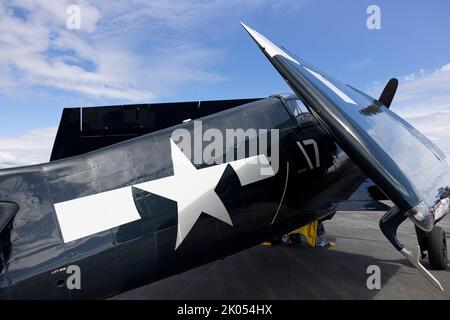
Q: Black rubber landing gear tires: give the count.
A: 1